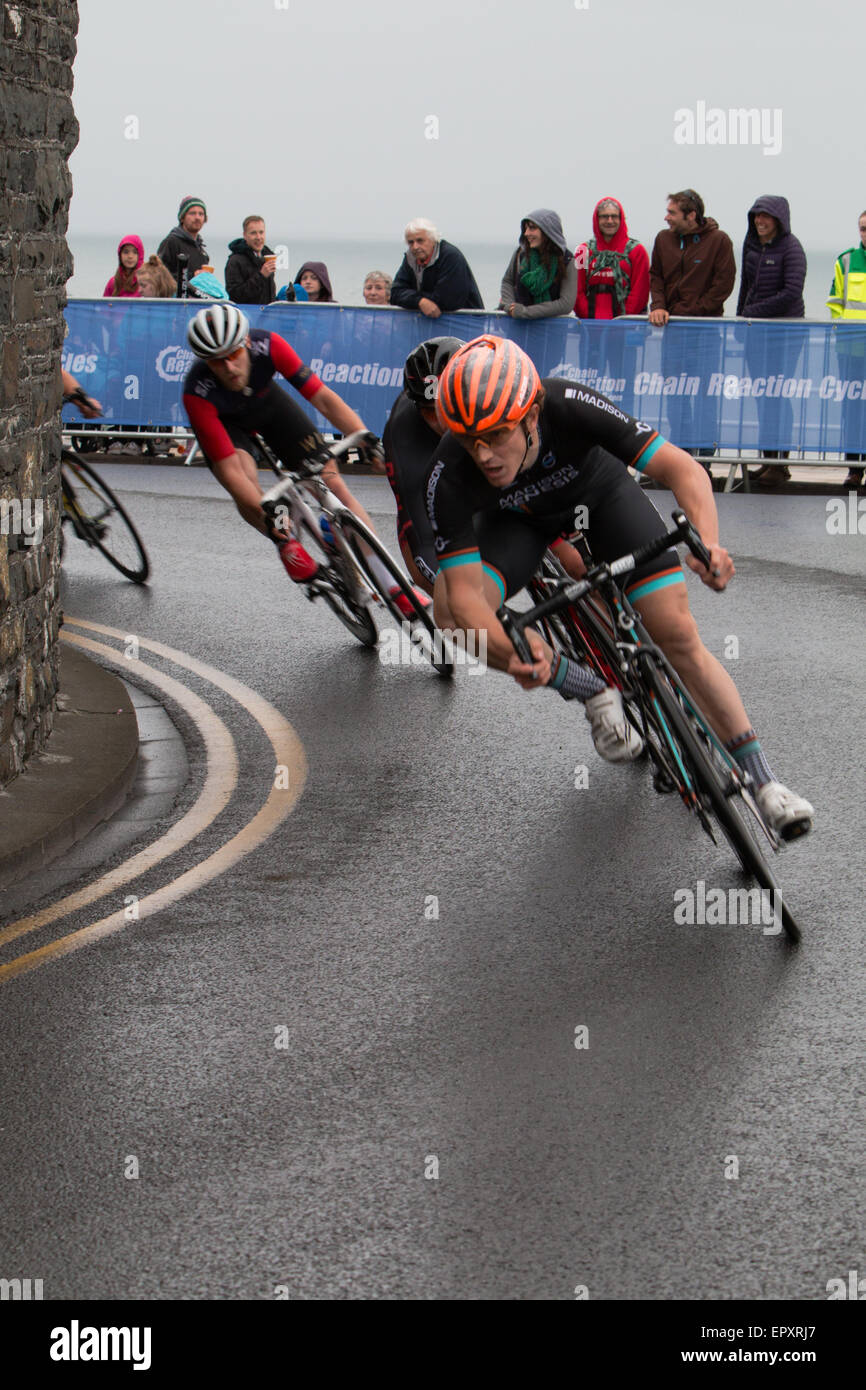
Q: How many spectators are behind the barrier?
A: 12